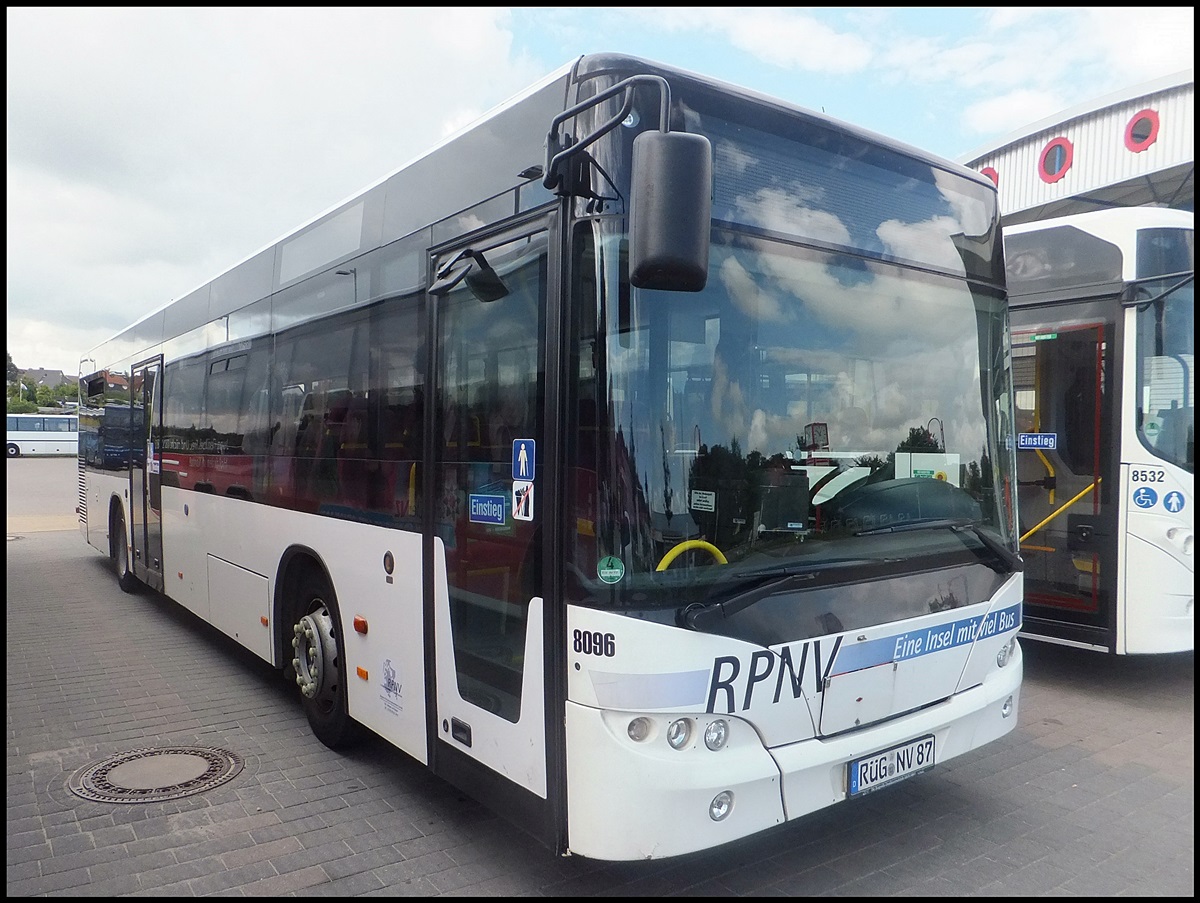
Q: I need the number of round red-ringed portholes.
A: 3